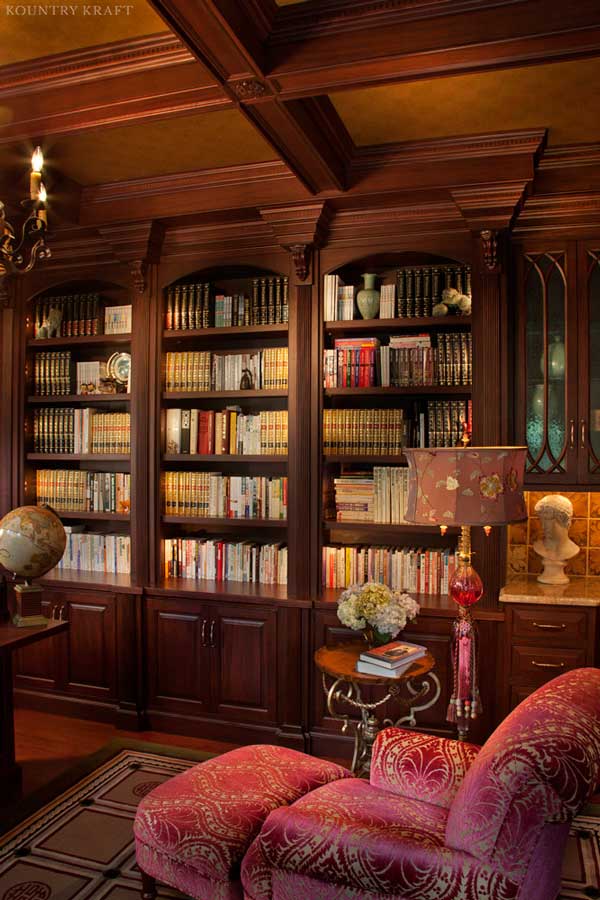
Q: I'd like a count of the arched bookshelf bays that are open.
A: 3